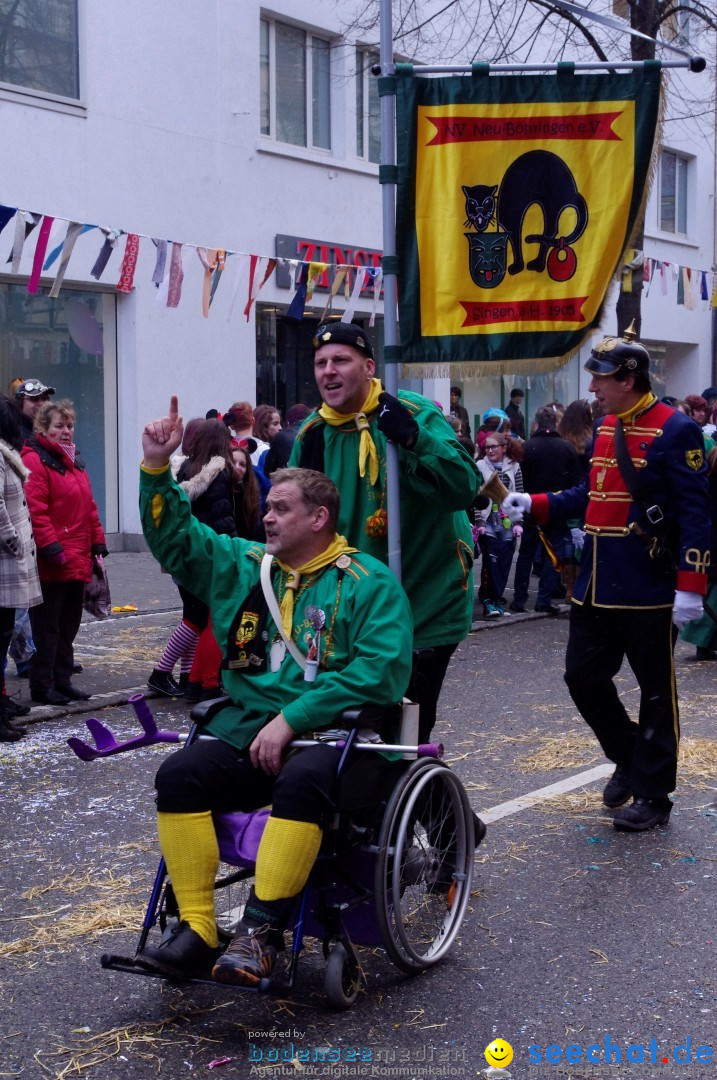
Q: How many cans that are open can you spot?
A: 0